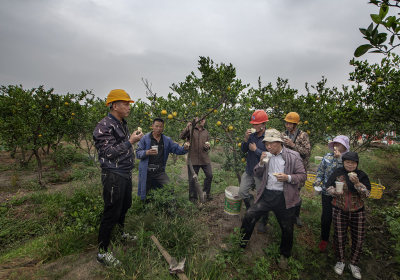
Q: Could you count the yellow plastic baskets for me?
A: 2